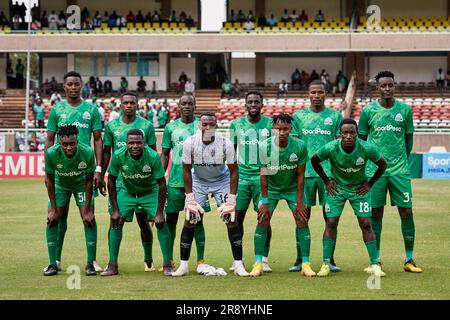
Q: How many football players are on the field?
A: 11